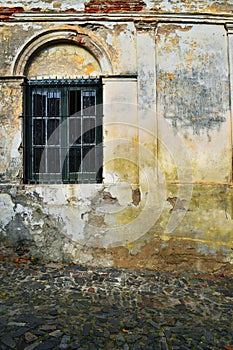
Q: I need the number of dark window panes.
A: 12